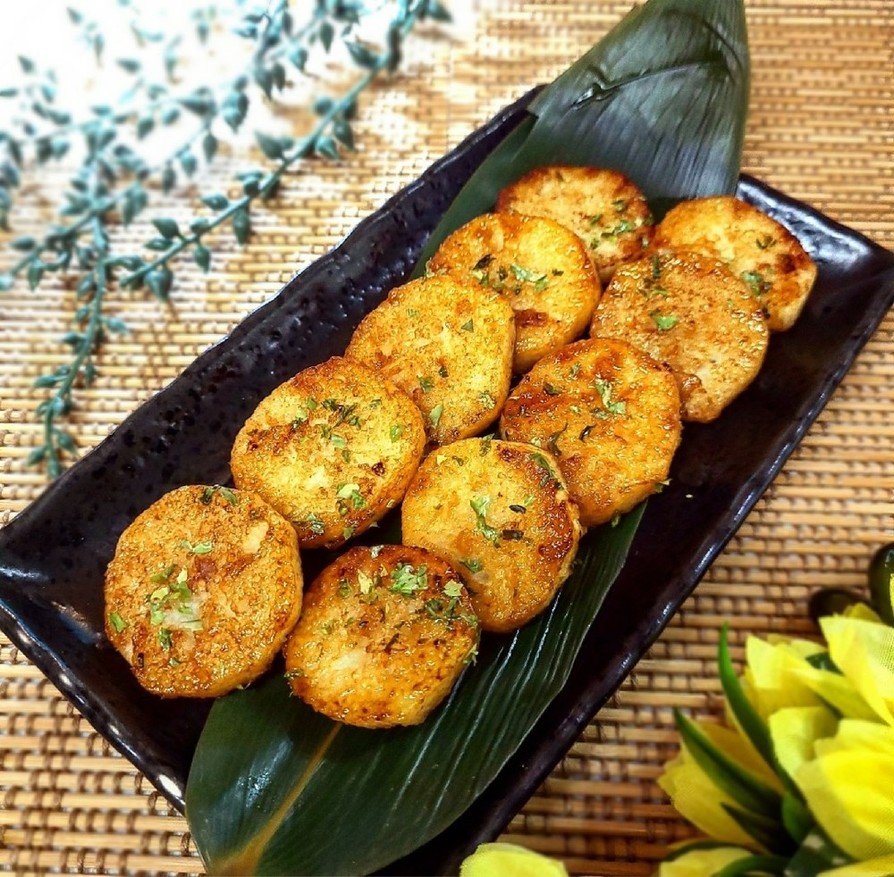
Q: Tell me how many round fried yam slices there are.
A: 10